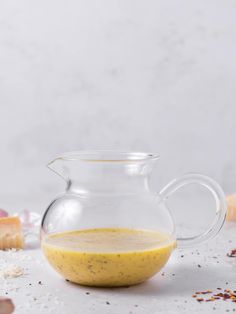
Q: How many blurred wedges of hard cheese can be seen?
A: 2